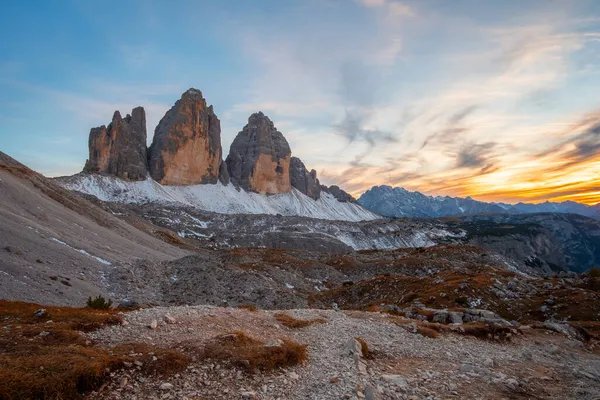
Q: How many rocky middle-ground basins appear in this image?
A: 1